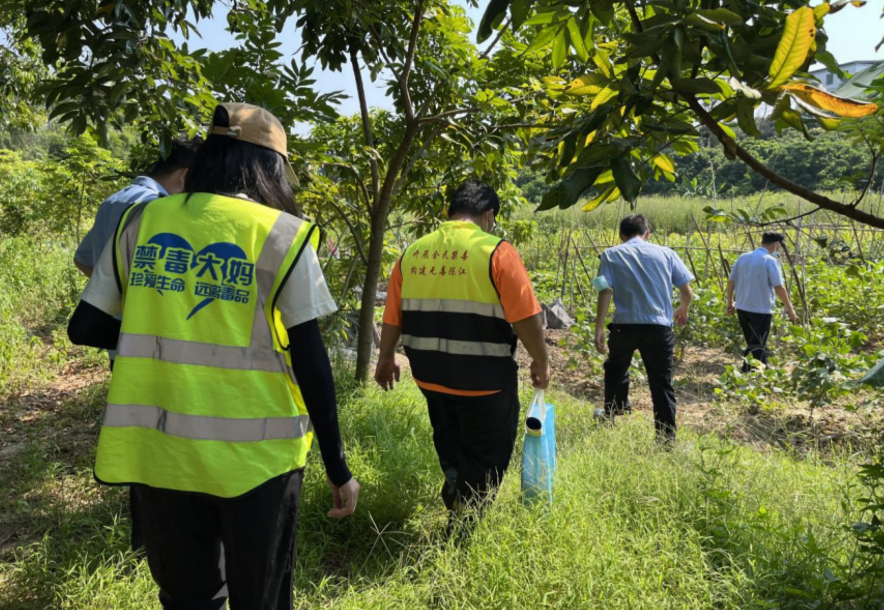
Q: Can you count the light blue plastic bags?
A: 1